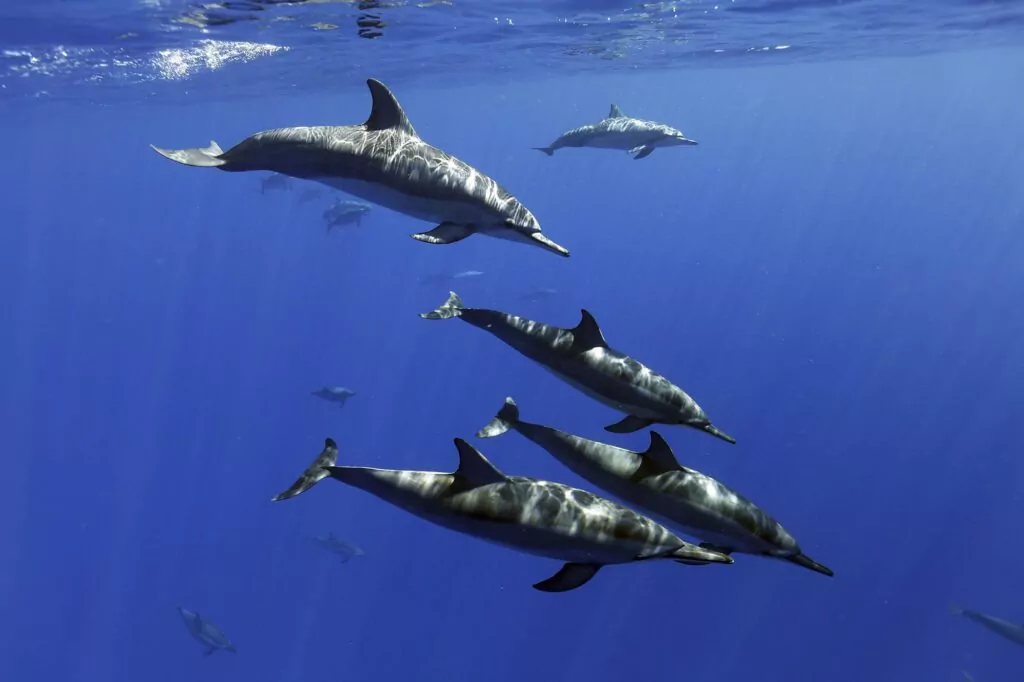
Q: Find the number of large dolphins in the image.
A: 4